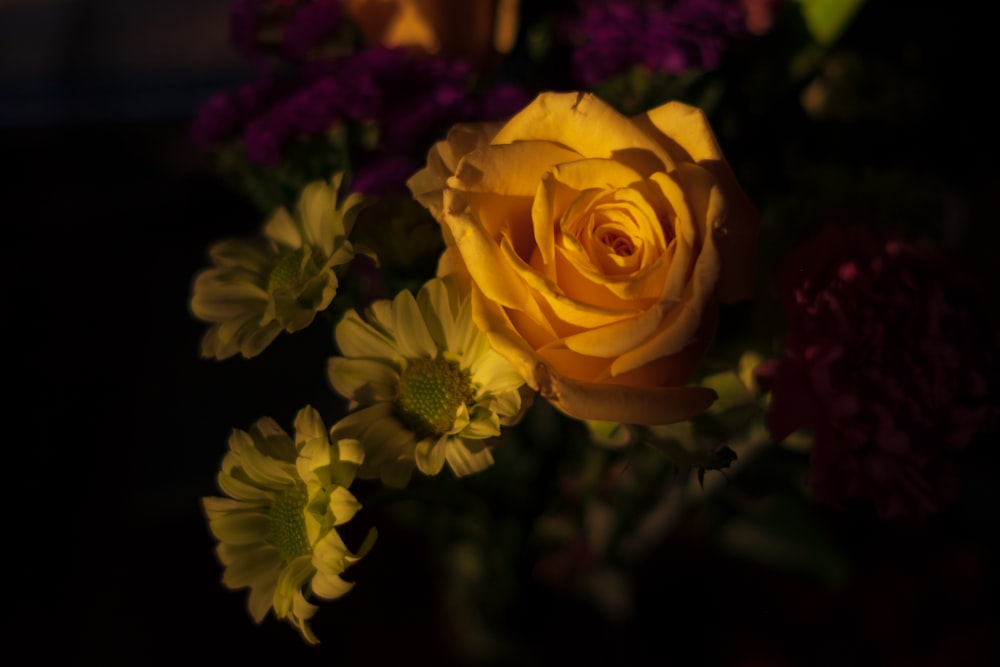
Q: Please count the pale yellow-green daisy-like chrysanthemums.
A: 3